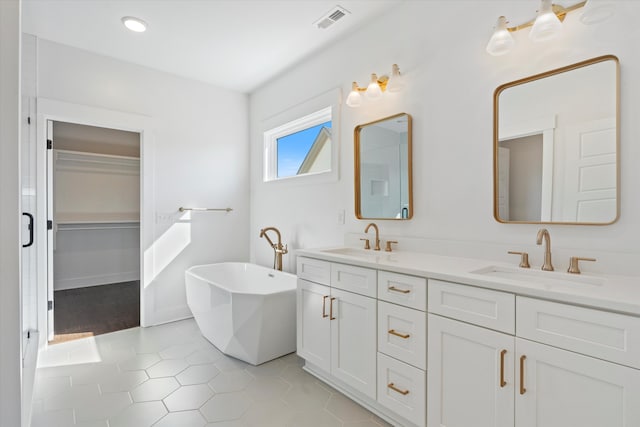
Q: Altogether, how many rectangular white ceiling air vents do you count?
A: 1